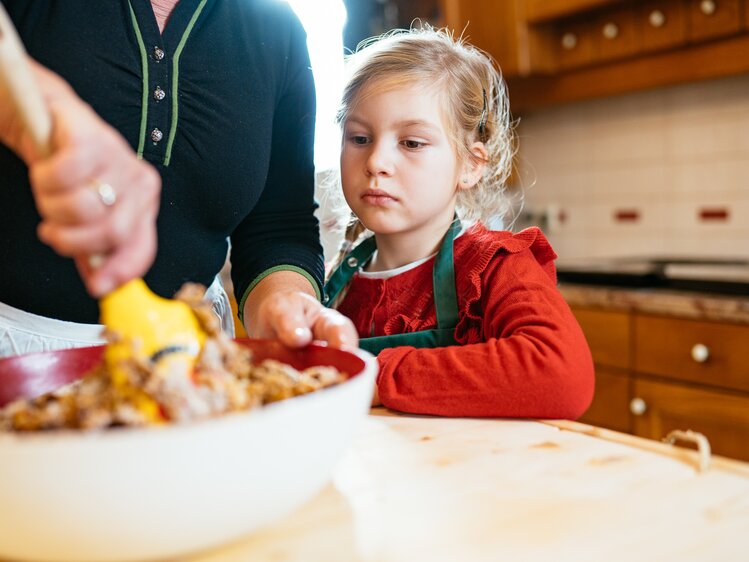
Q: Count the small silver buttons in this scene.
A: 3